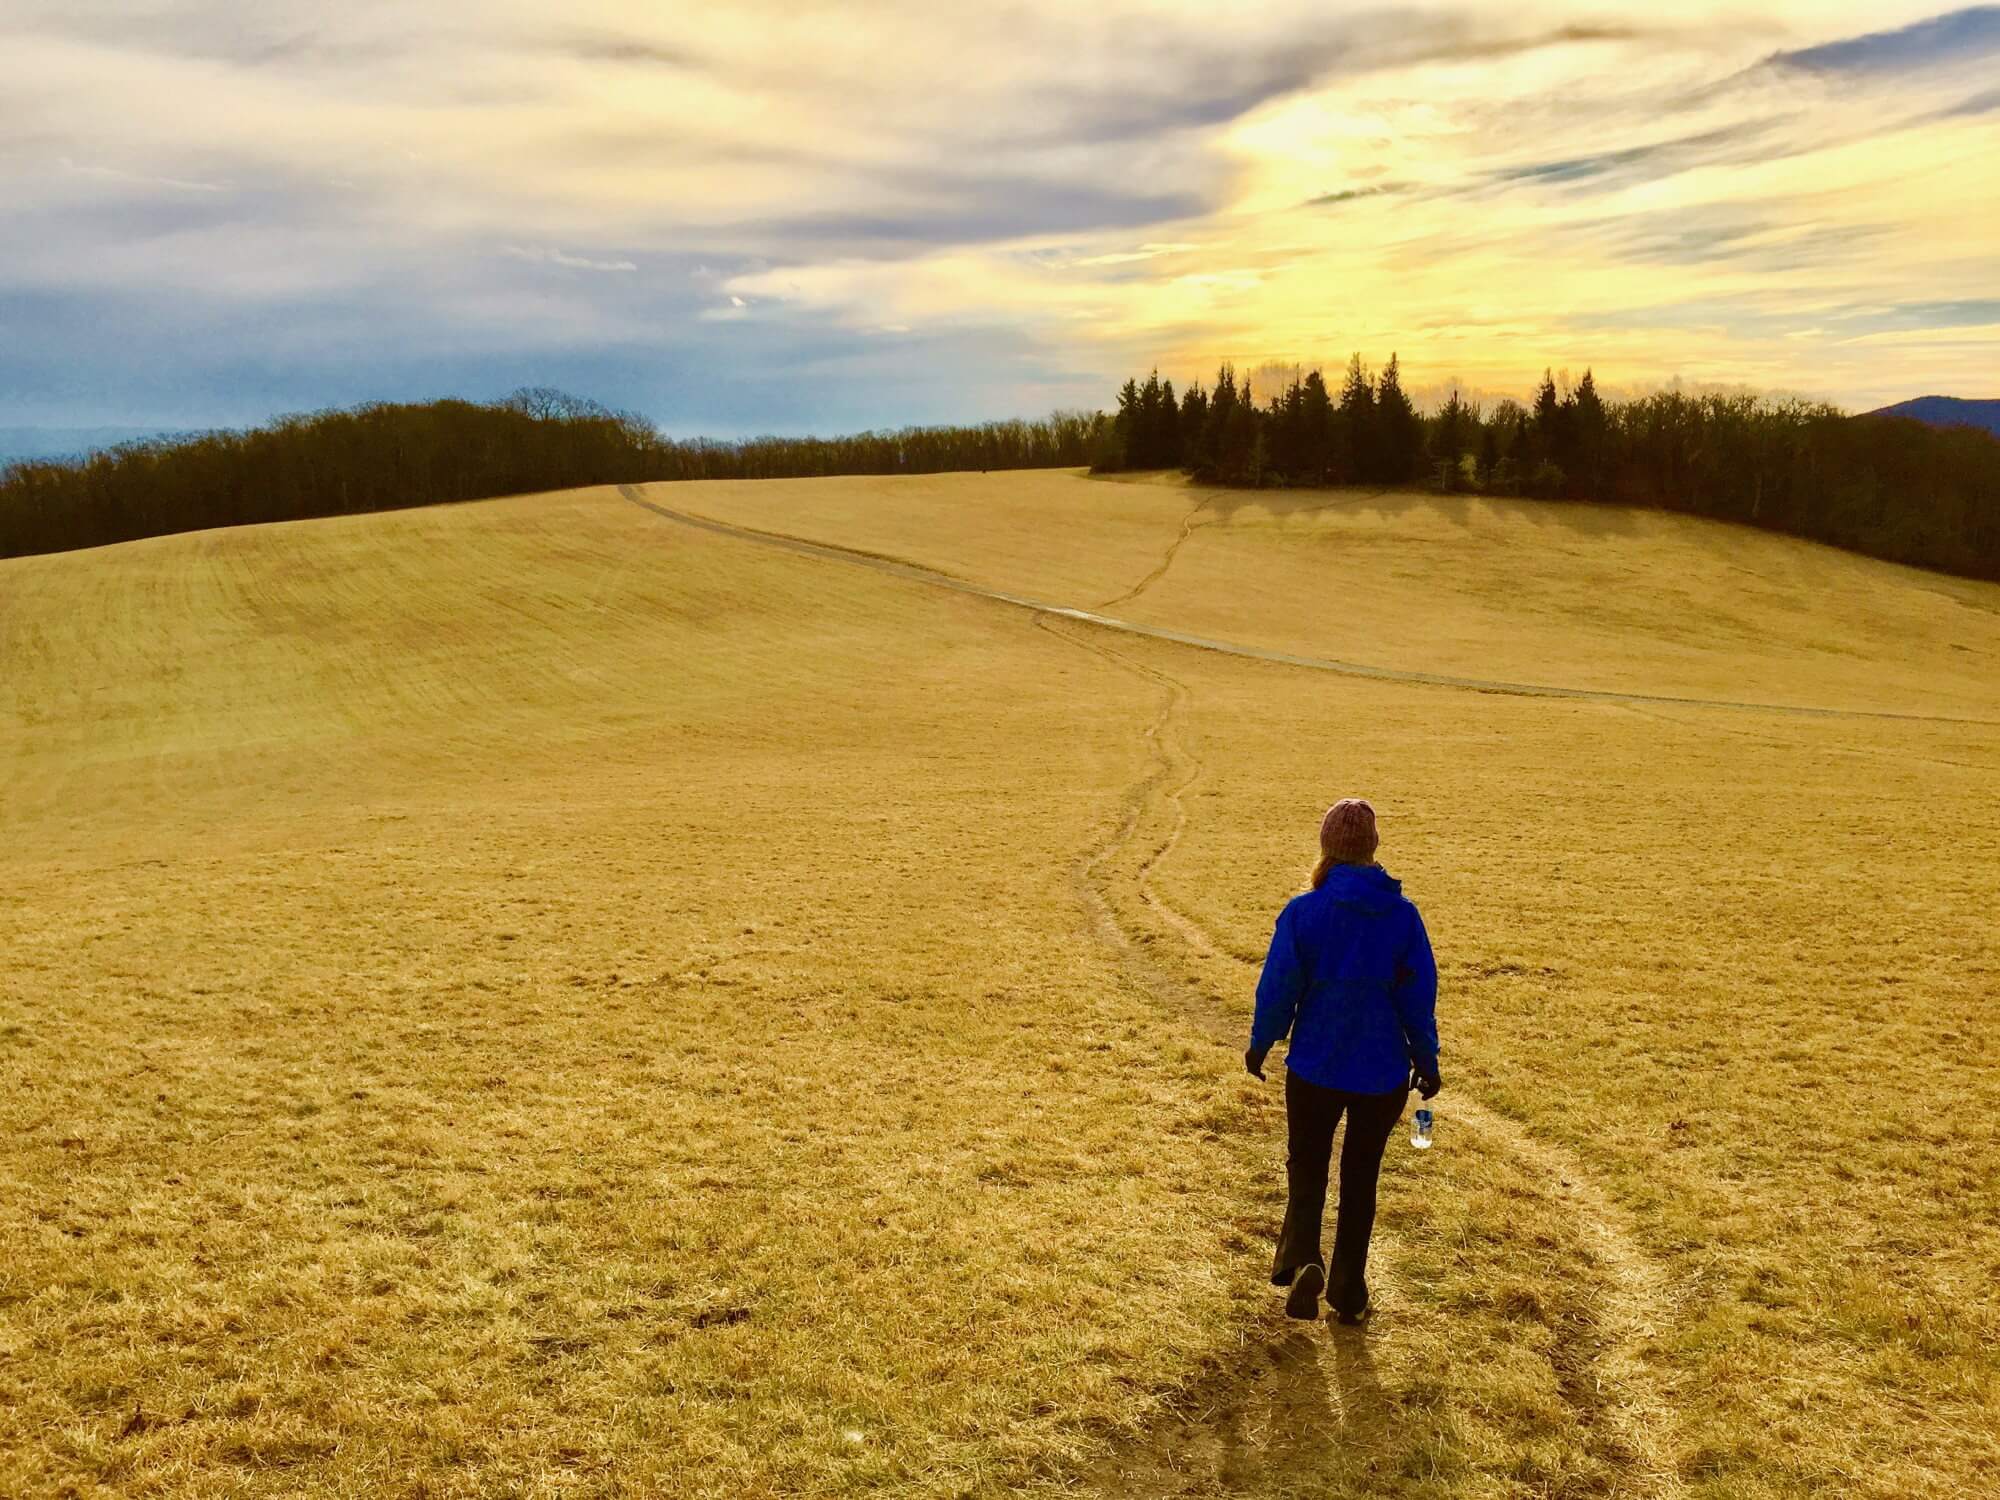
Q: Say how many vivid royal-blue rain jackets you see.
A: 1